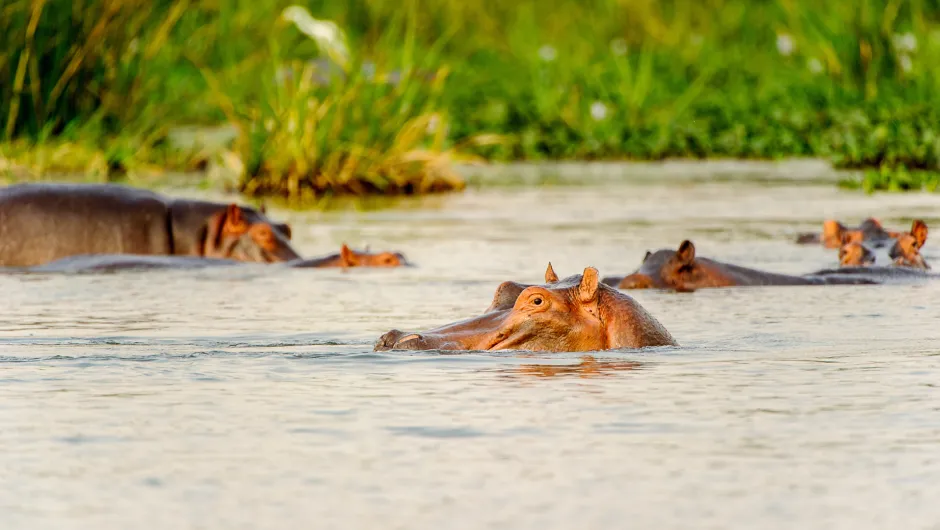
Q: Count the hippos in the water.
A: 6